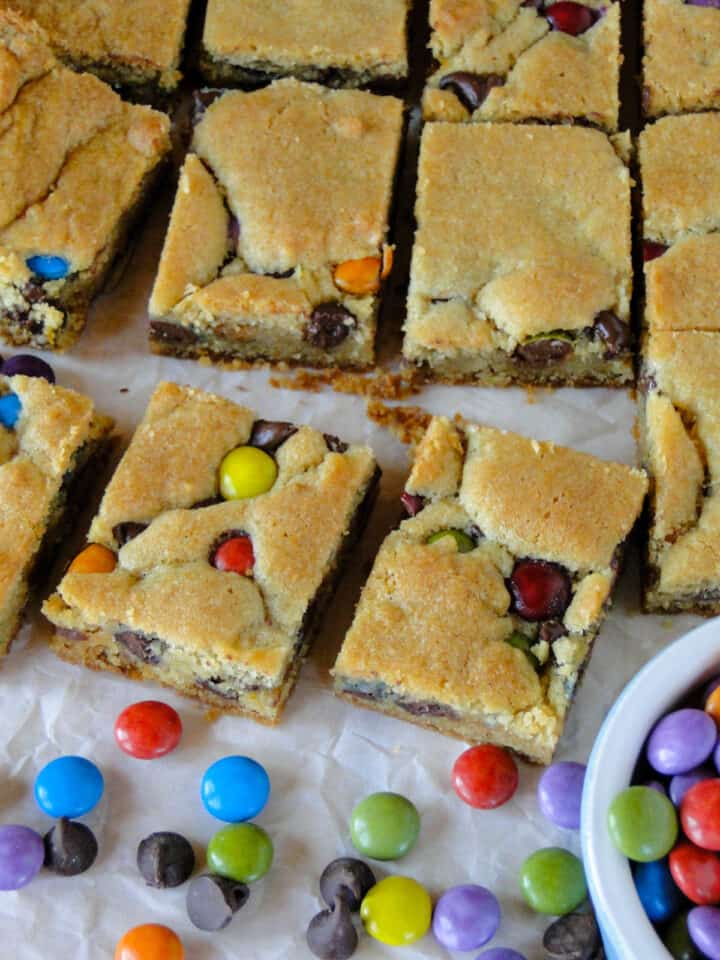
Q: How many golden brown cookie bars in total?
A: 12